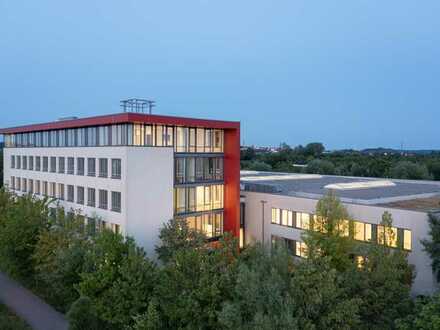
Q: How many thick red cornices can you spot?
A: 1